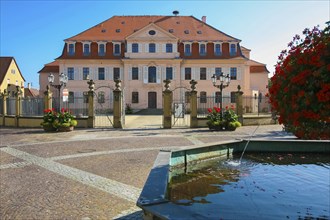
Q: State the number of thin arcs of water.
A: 1